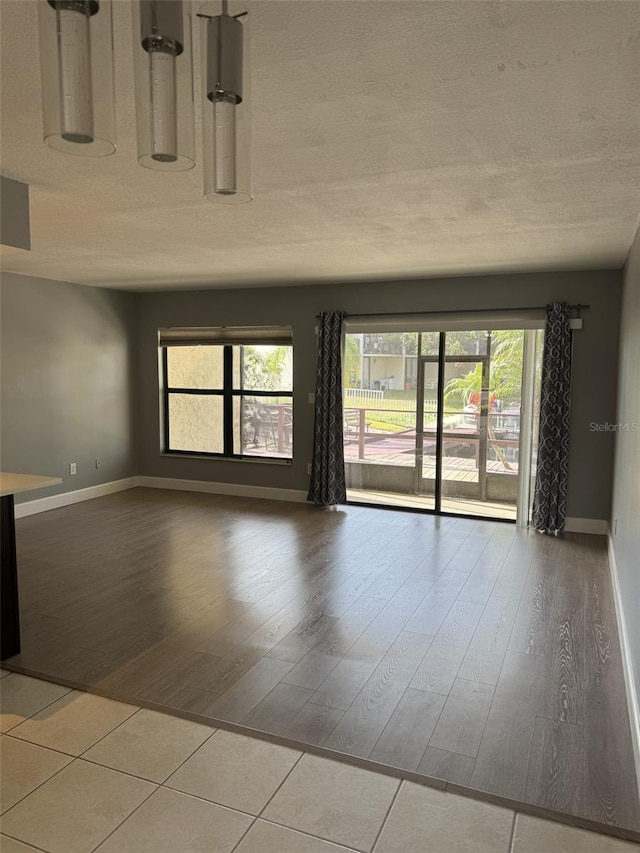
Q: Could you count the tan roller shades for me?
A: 1